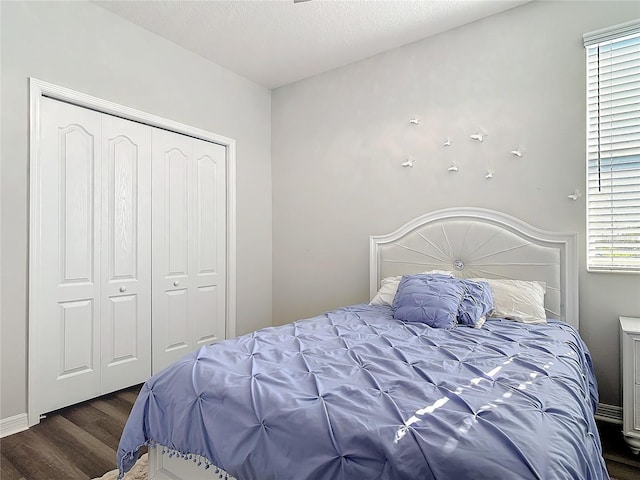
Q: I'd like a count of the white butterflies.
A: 8